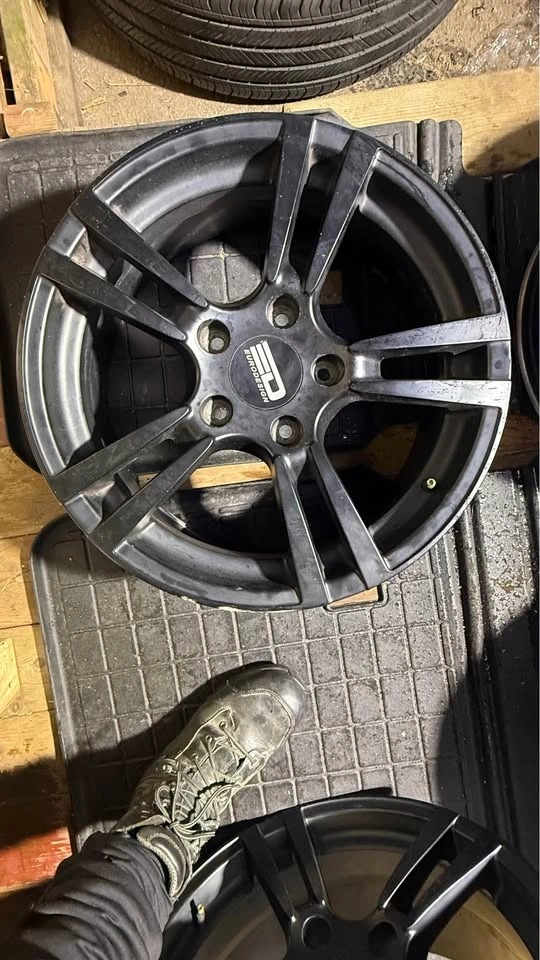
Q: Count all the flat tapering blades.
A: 14